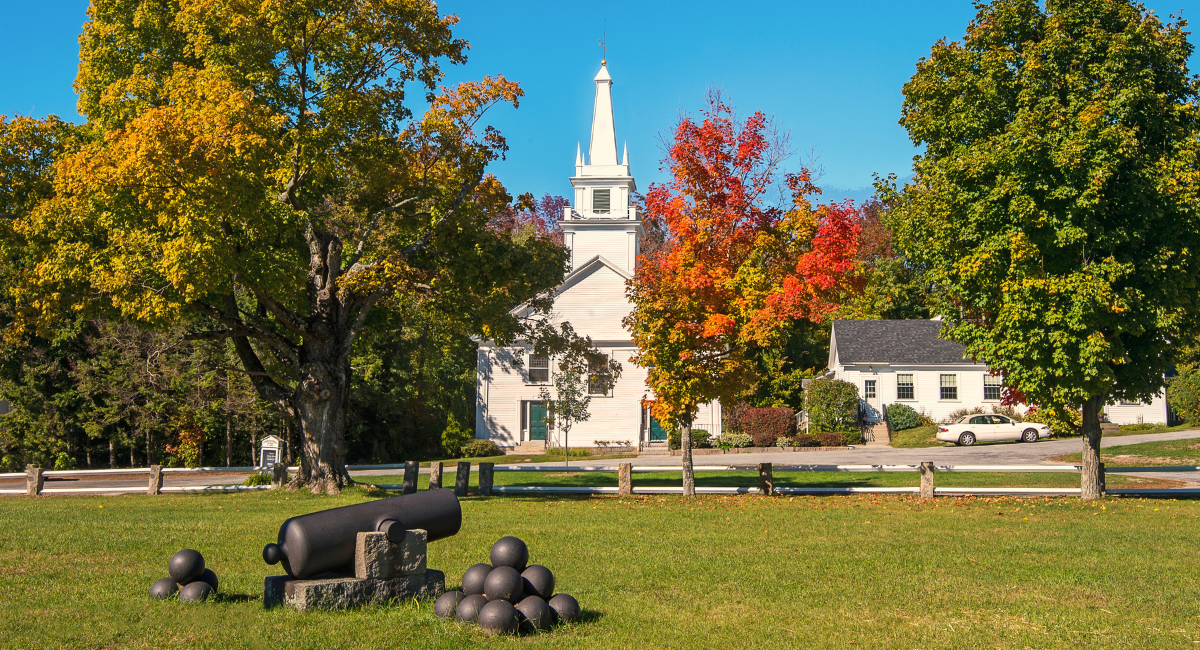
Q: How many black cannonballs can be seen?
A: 13